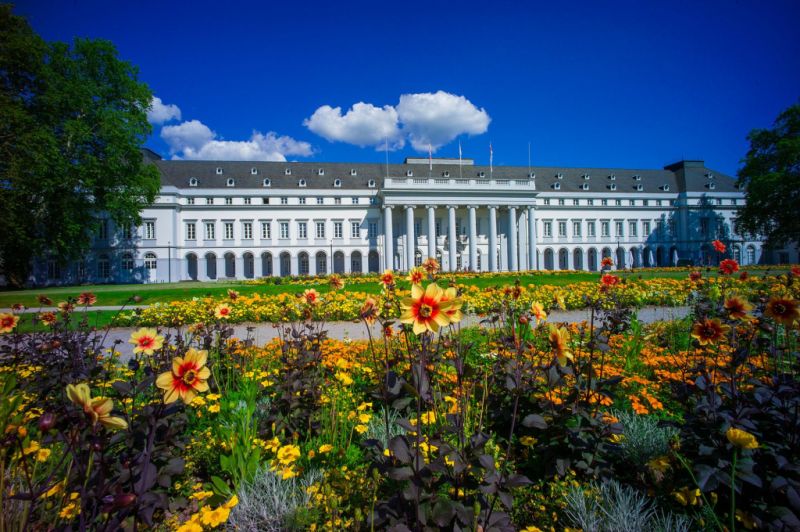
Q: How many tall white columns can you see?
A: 8